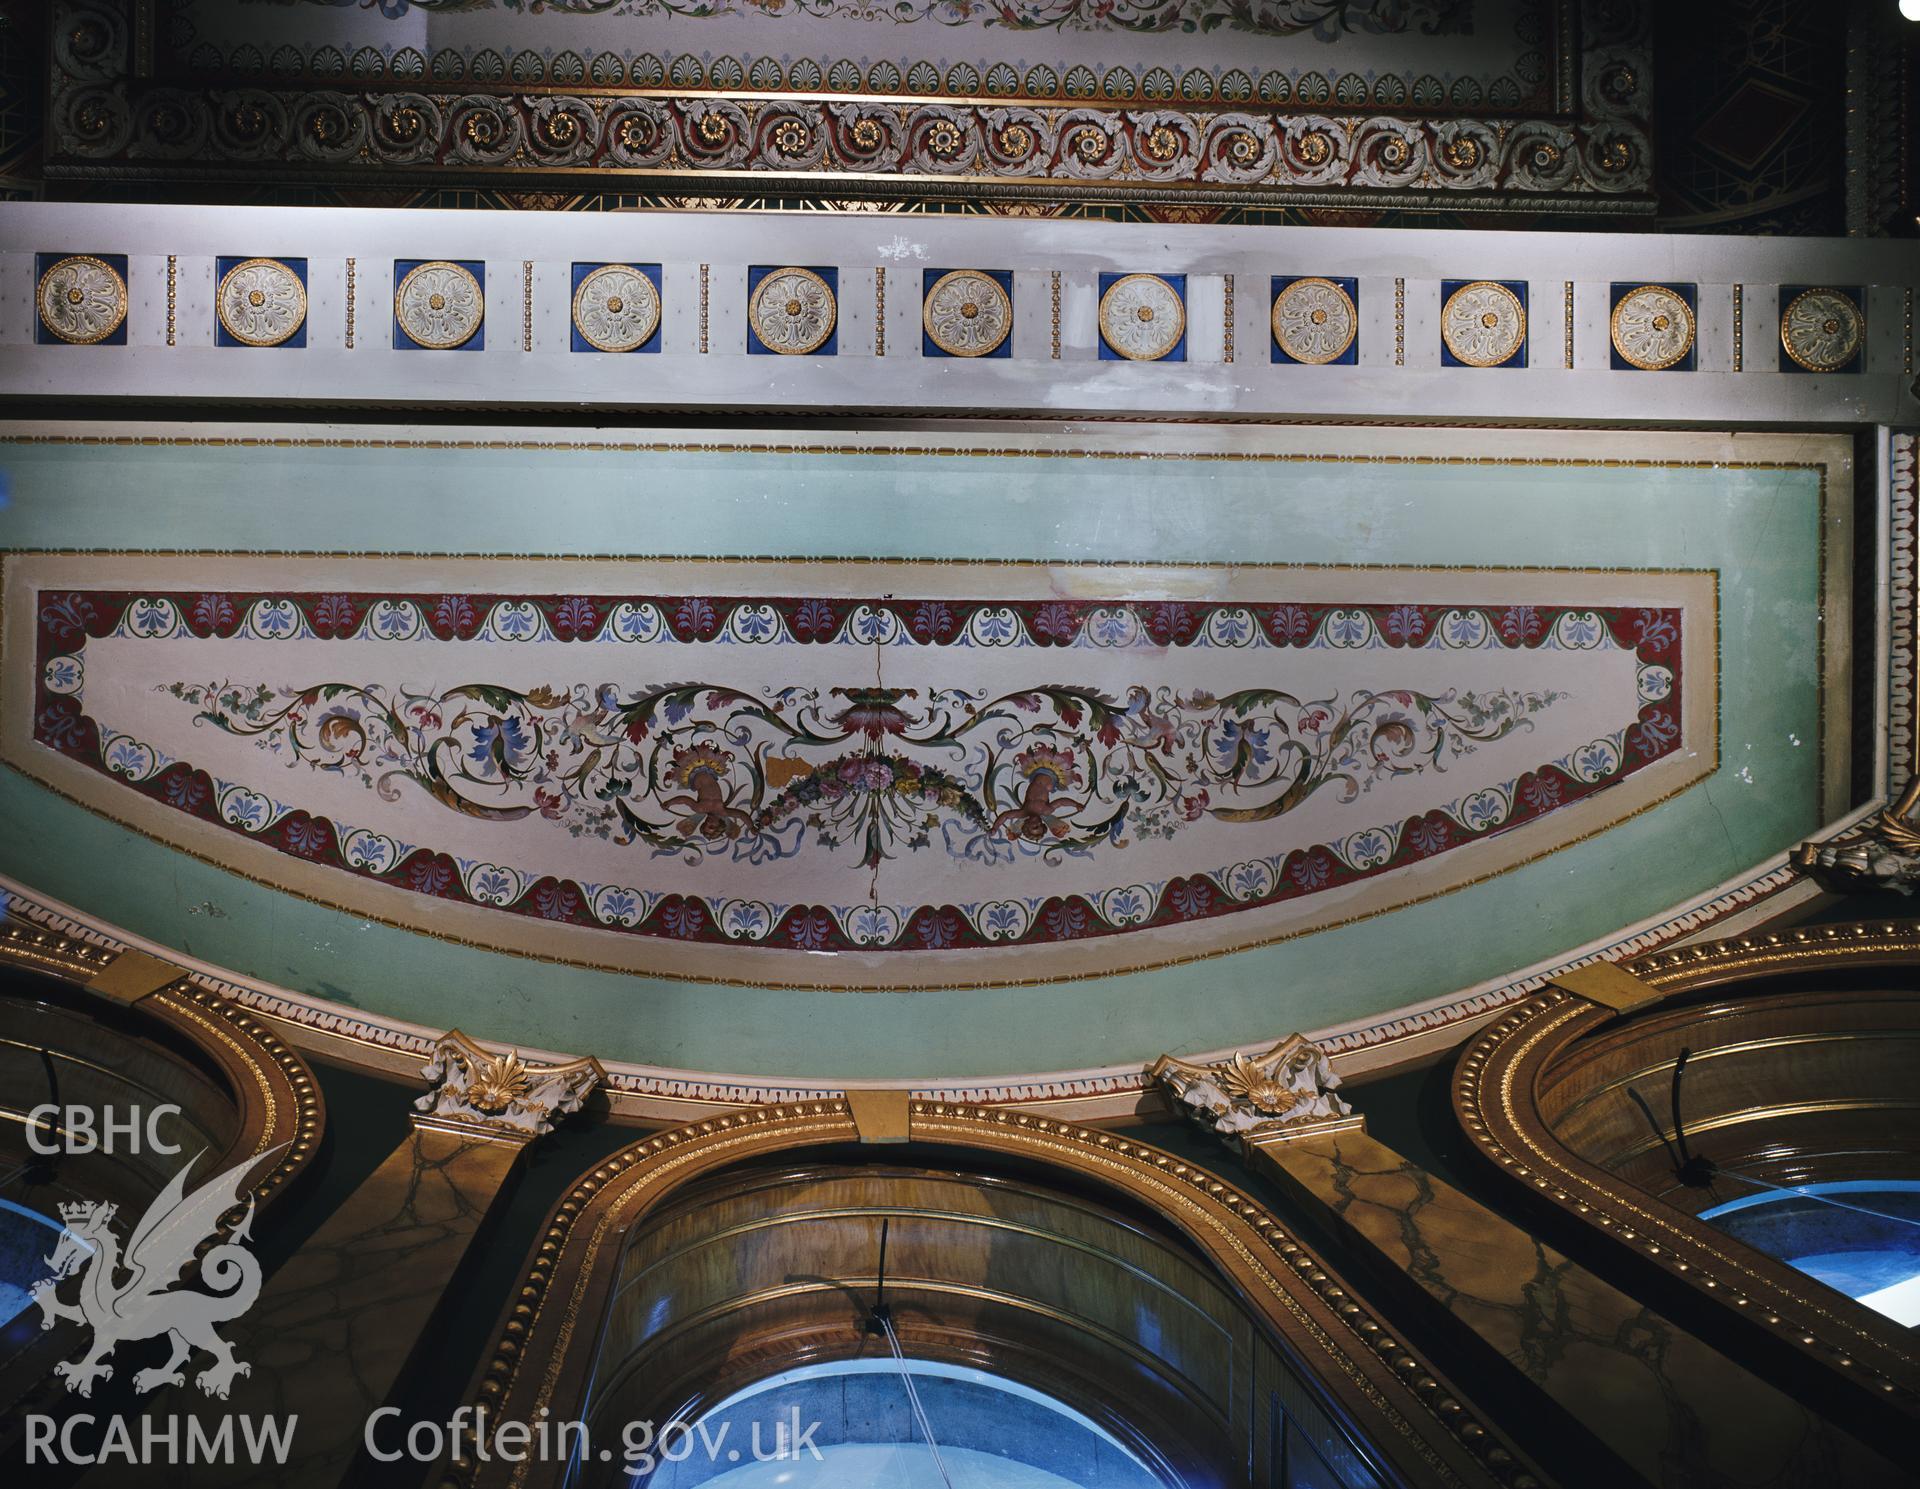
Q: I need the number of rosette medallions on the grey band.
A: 11